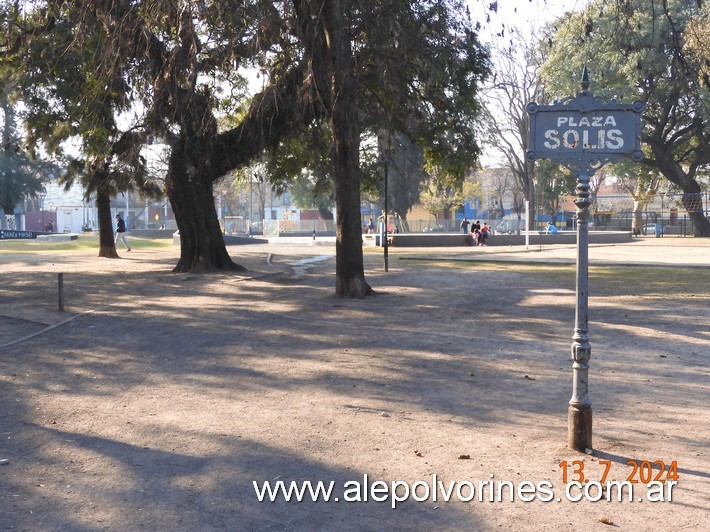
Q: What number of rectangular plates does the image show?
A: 1